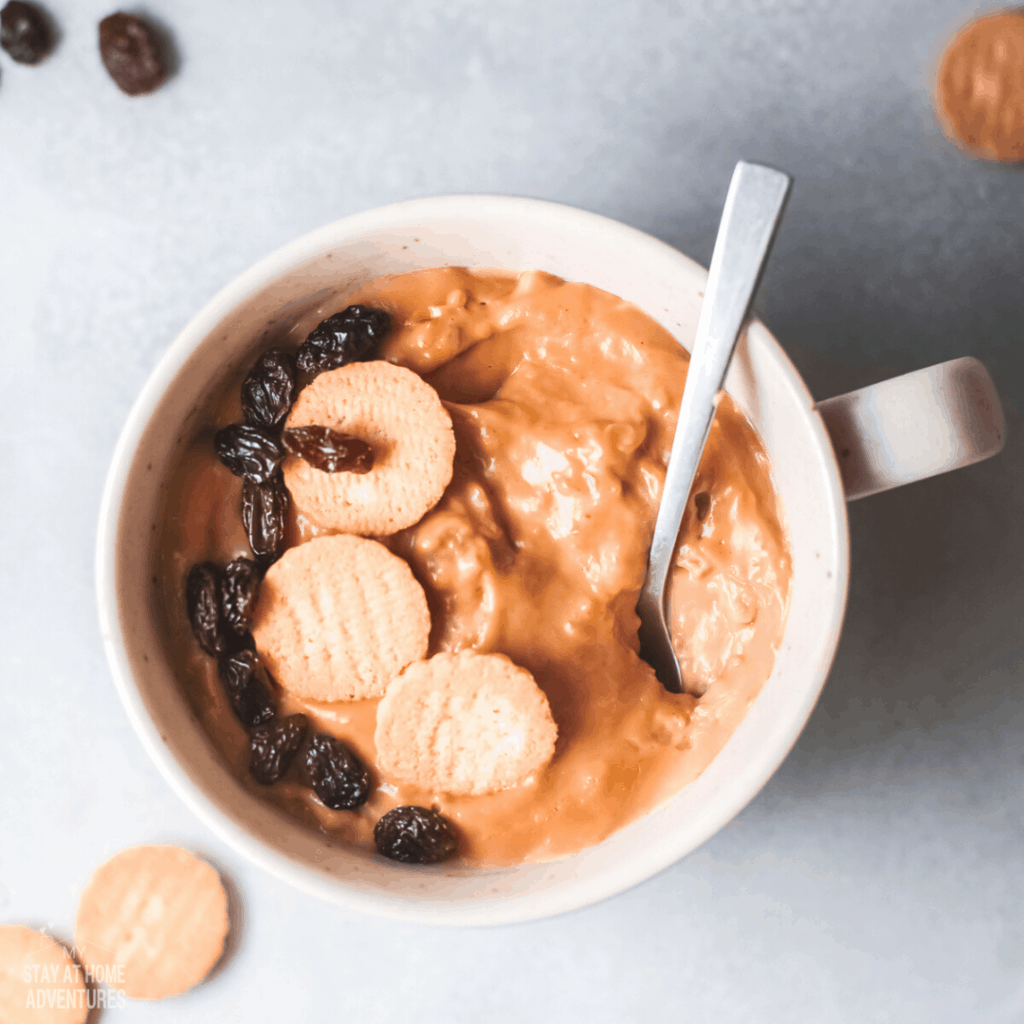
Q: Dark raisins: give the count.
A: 13